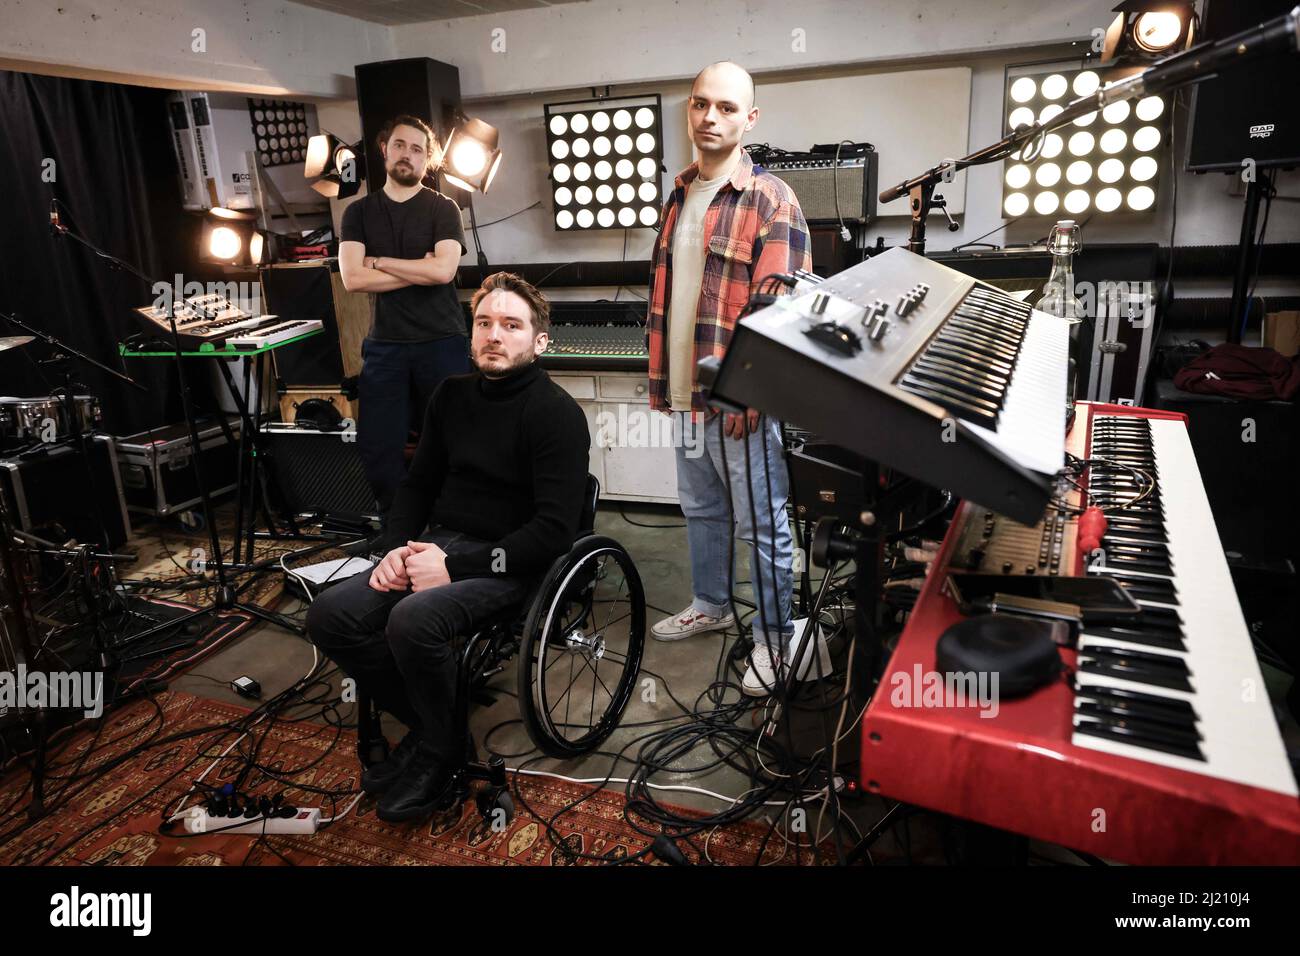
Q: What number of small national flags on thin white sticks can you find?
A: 0